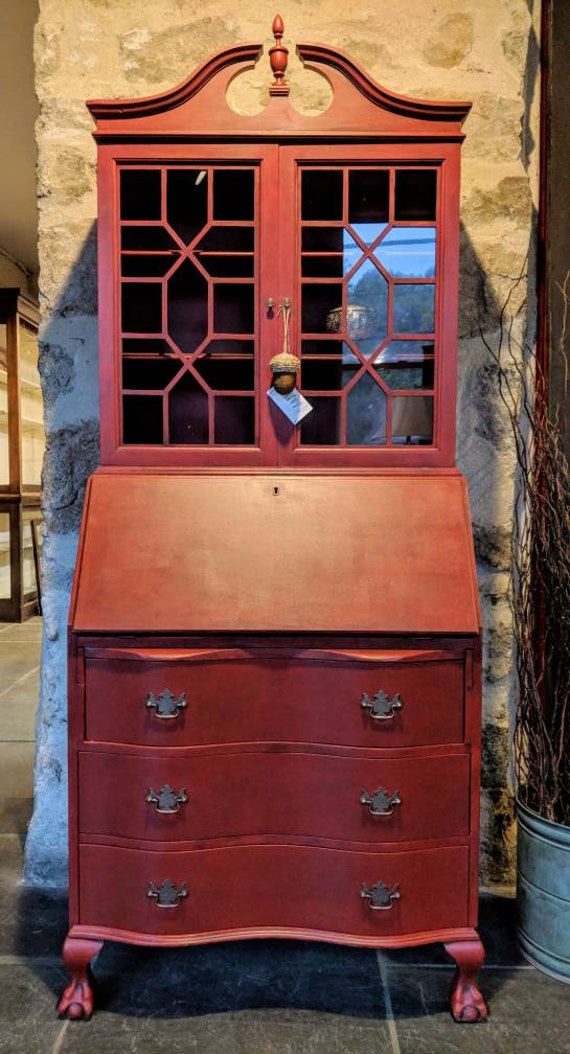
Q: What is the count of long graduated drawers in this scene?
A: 3